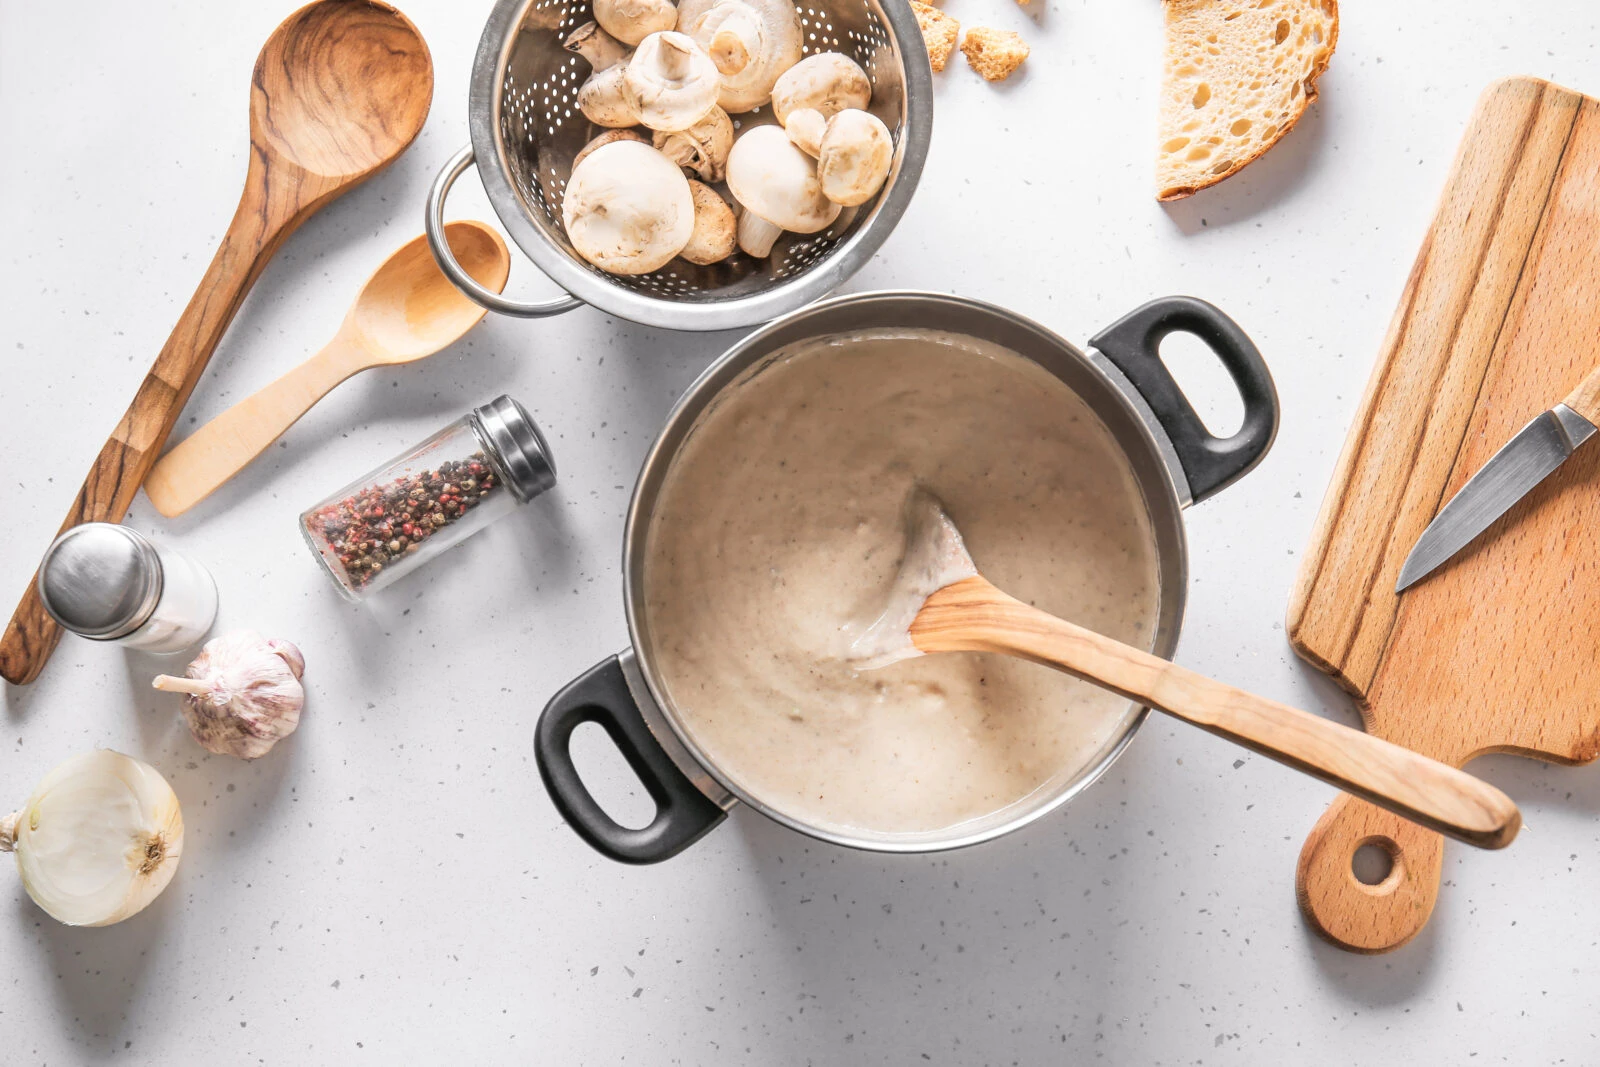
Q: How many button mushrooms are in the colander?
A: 11